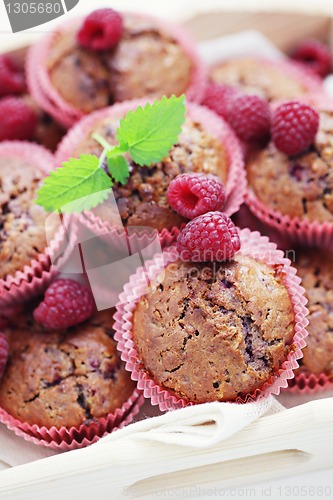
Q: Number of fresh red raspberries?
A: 11